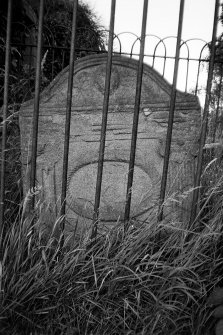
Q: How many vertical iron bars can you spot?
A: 7